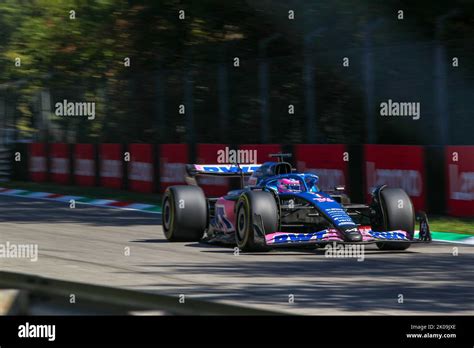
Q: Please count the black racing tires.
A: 3